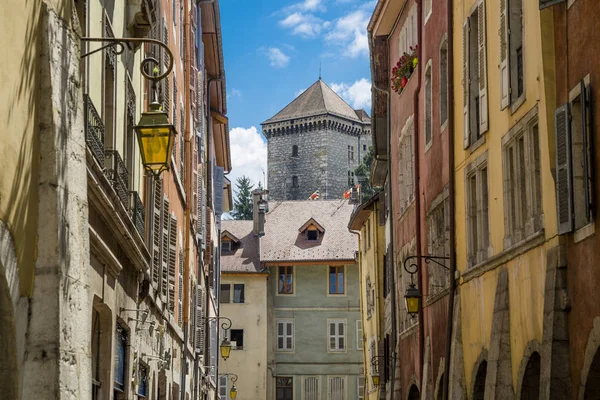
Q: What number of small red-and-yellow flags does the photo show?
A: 2